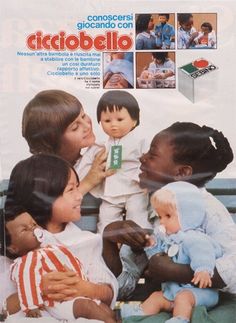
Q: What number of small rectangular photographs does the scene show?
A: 4